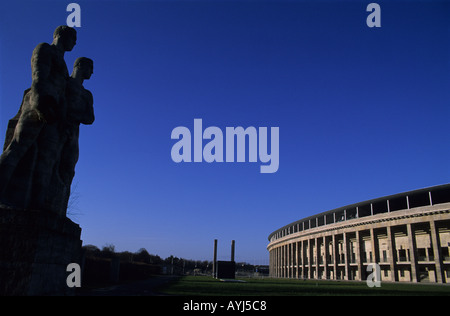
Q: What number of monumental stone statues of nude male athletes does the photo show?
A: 2